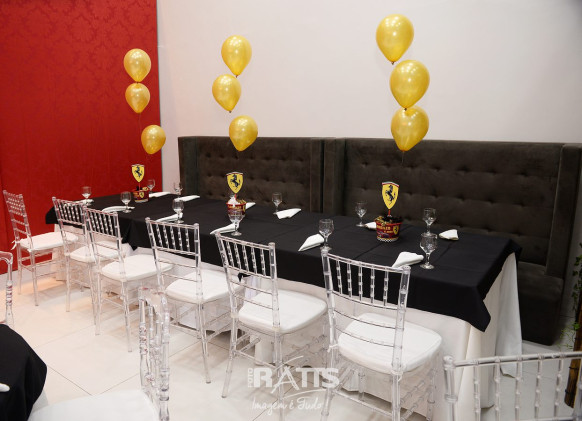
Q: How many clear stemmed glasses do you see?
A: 11